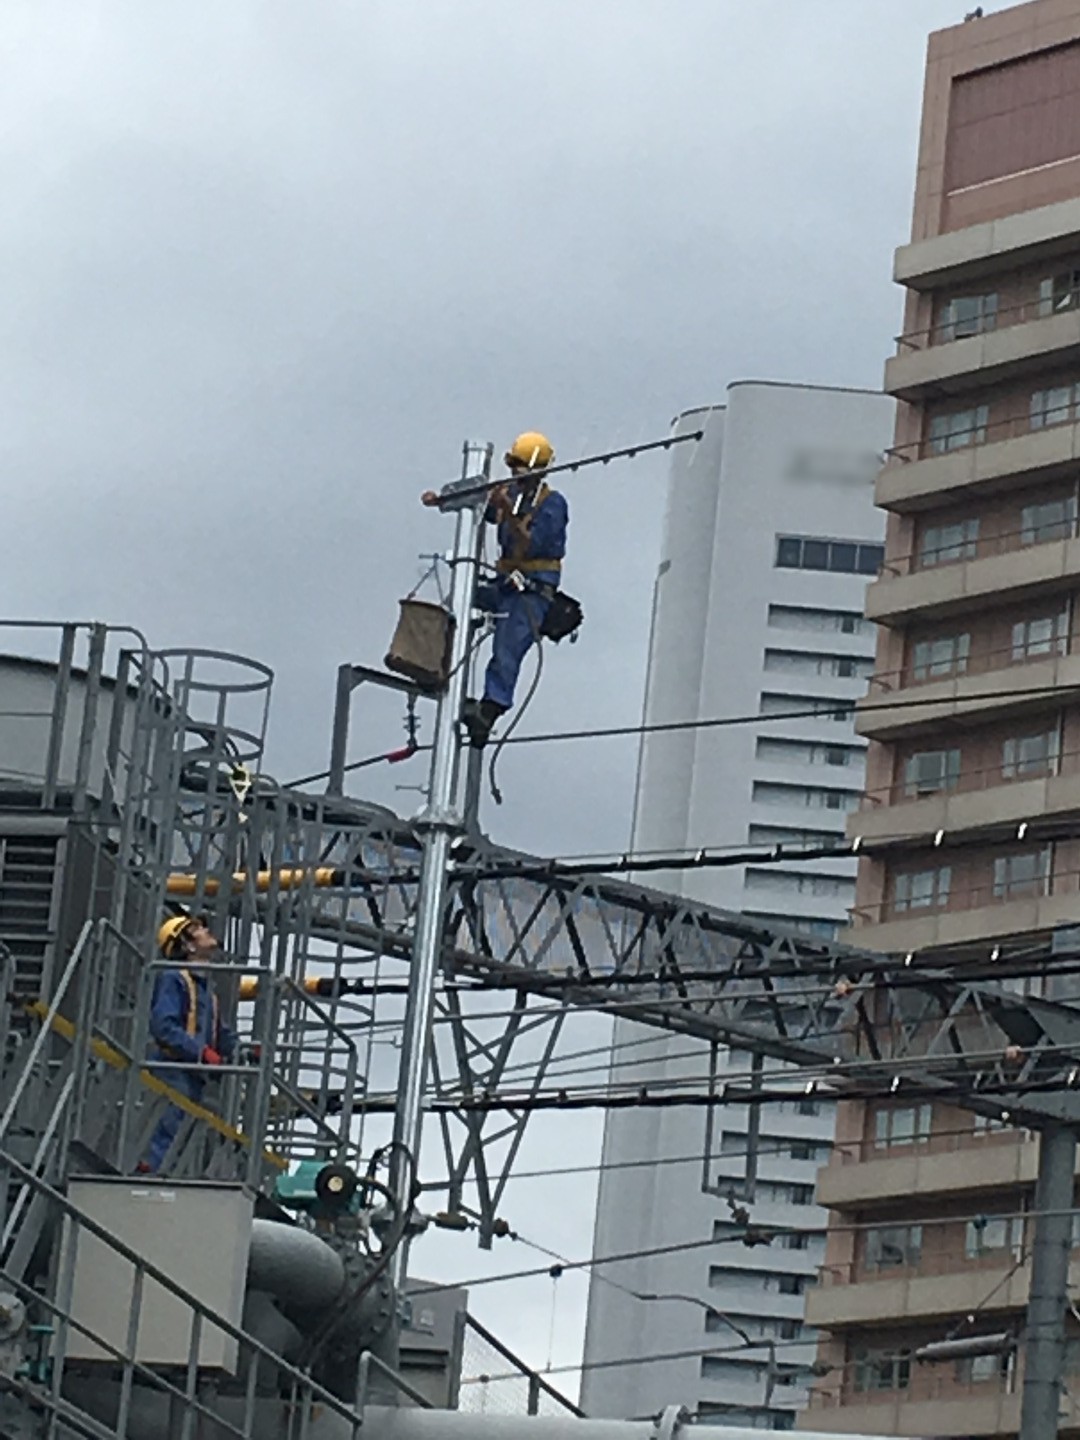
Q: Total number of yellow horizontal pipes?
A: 2